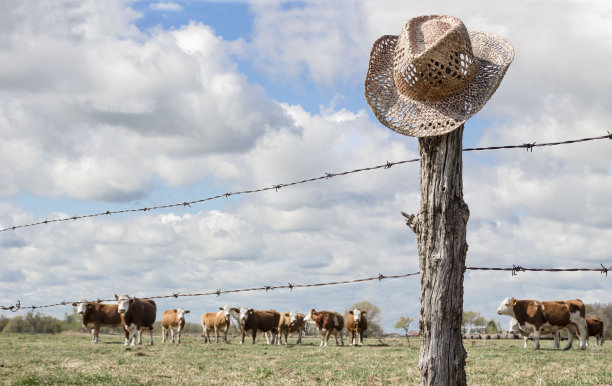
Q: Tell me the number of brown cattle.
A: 11